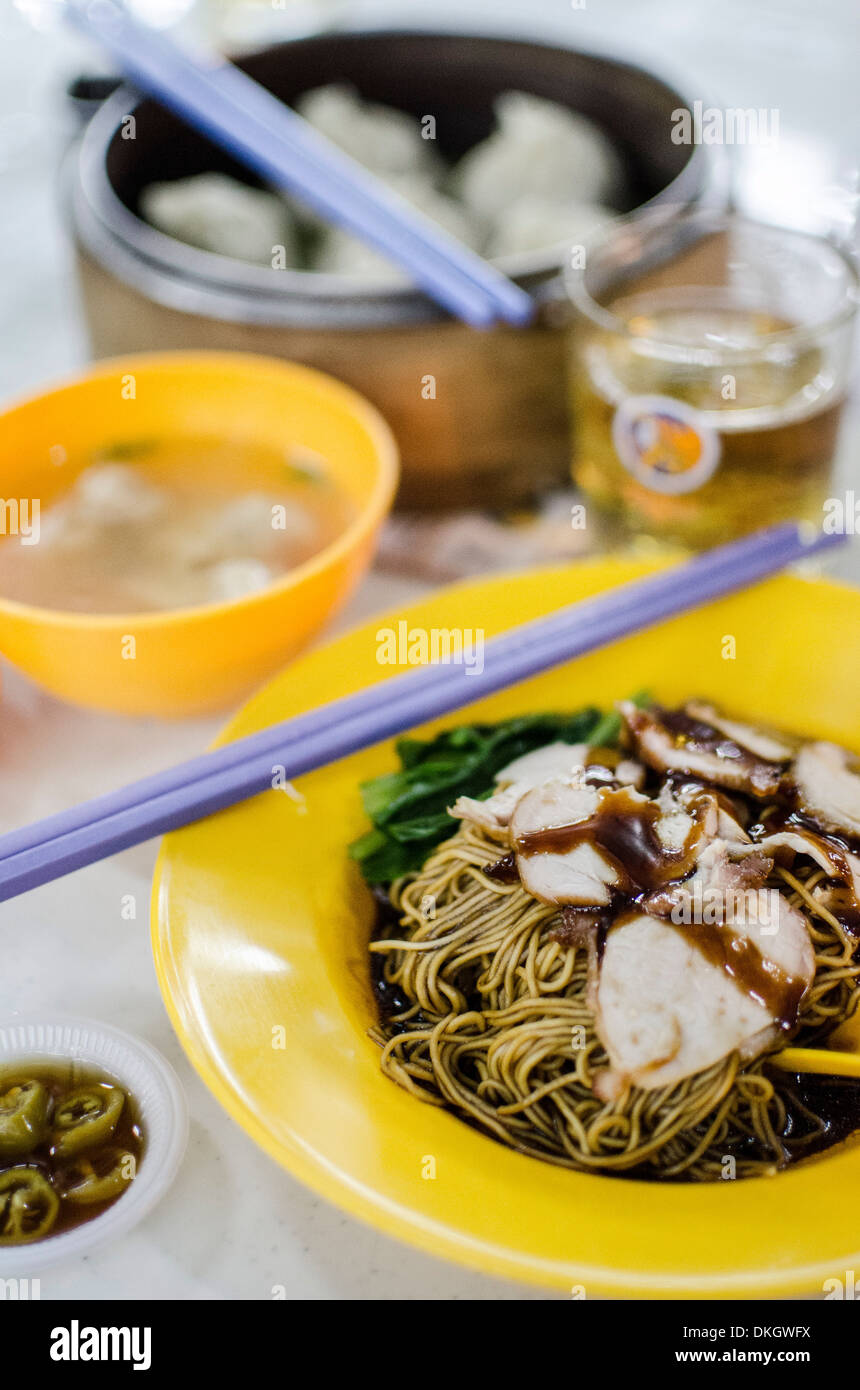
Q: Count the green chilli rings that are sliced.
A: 4